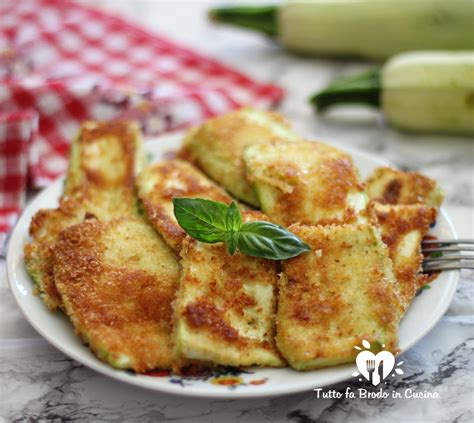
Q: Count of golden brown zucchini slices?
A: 10